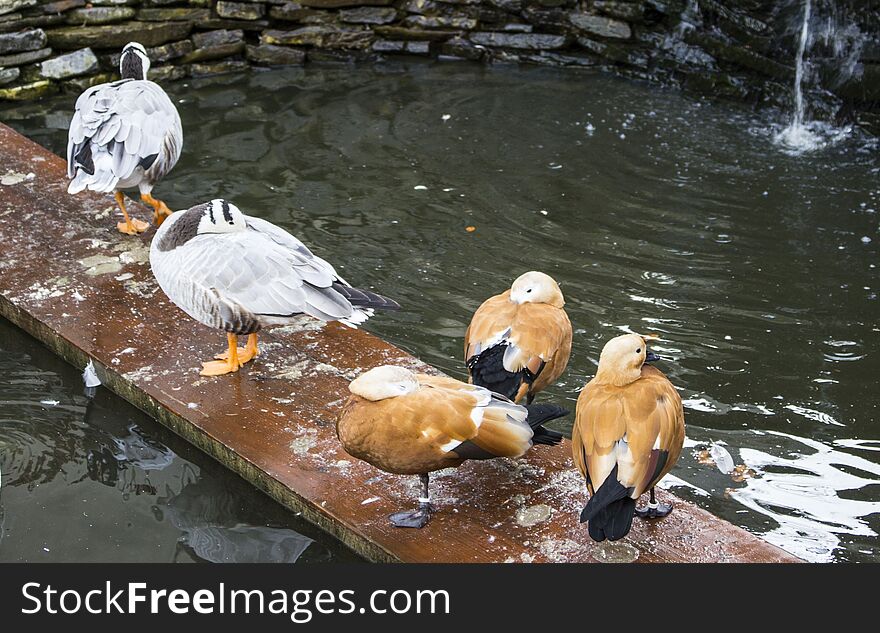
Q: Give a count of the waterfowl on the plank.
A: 5